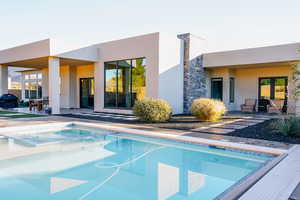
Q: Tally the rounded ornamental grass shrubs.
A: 2